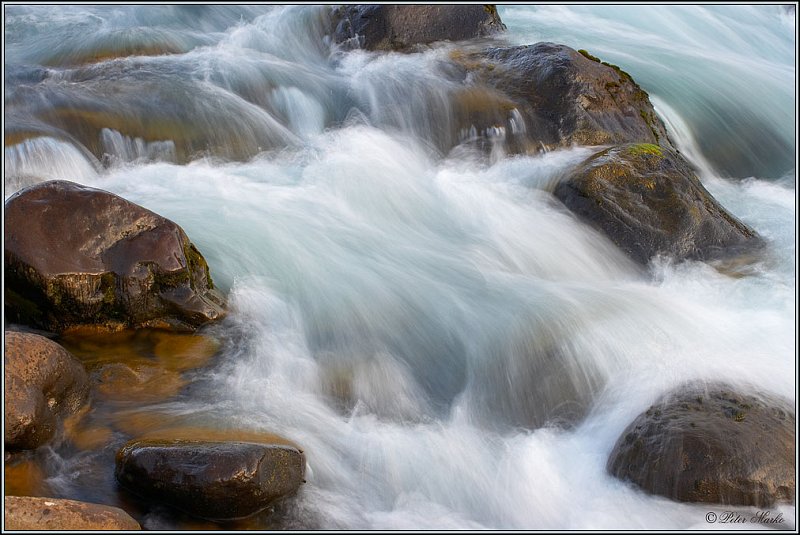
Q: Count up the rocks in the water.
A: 8